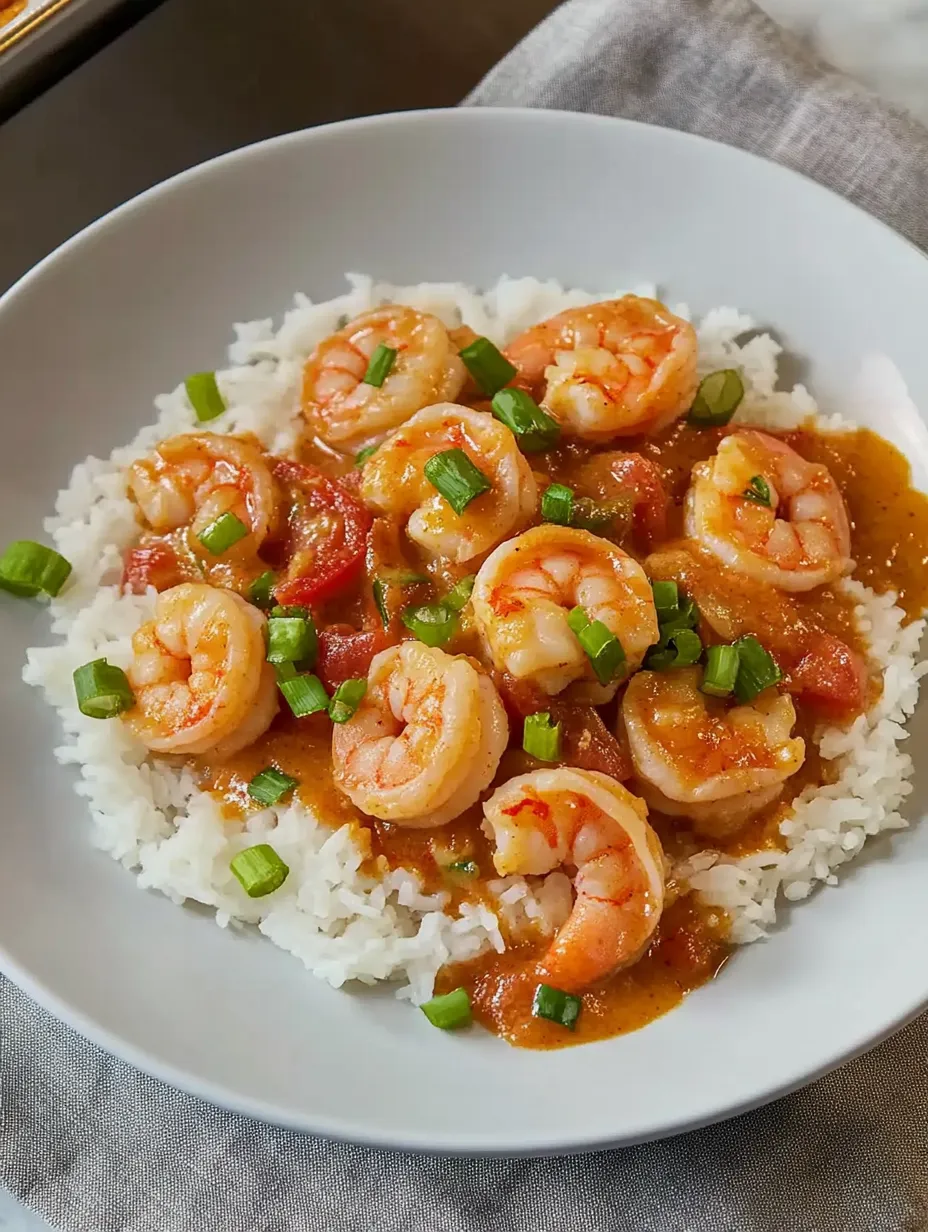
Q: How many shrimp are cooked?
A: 10